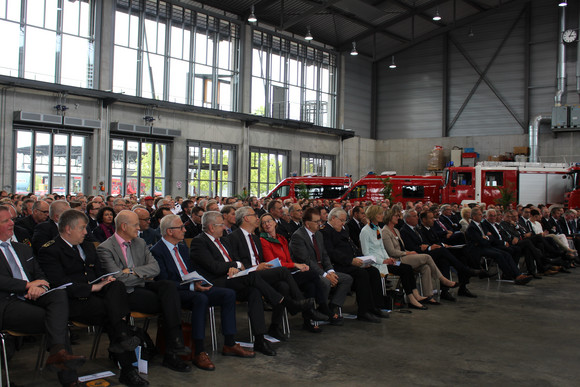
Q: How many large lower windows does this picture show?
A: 5